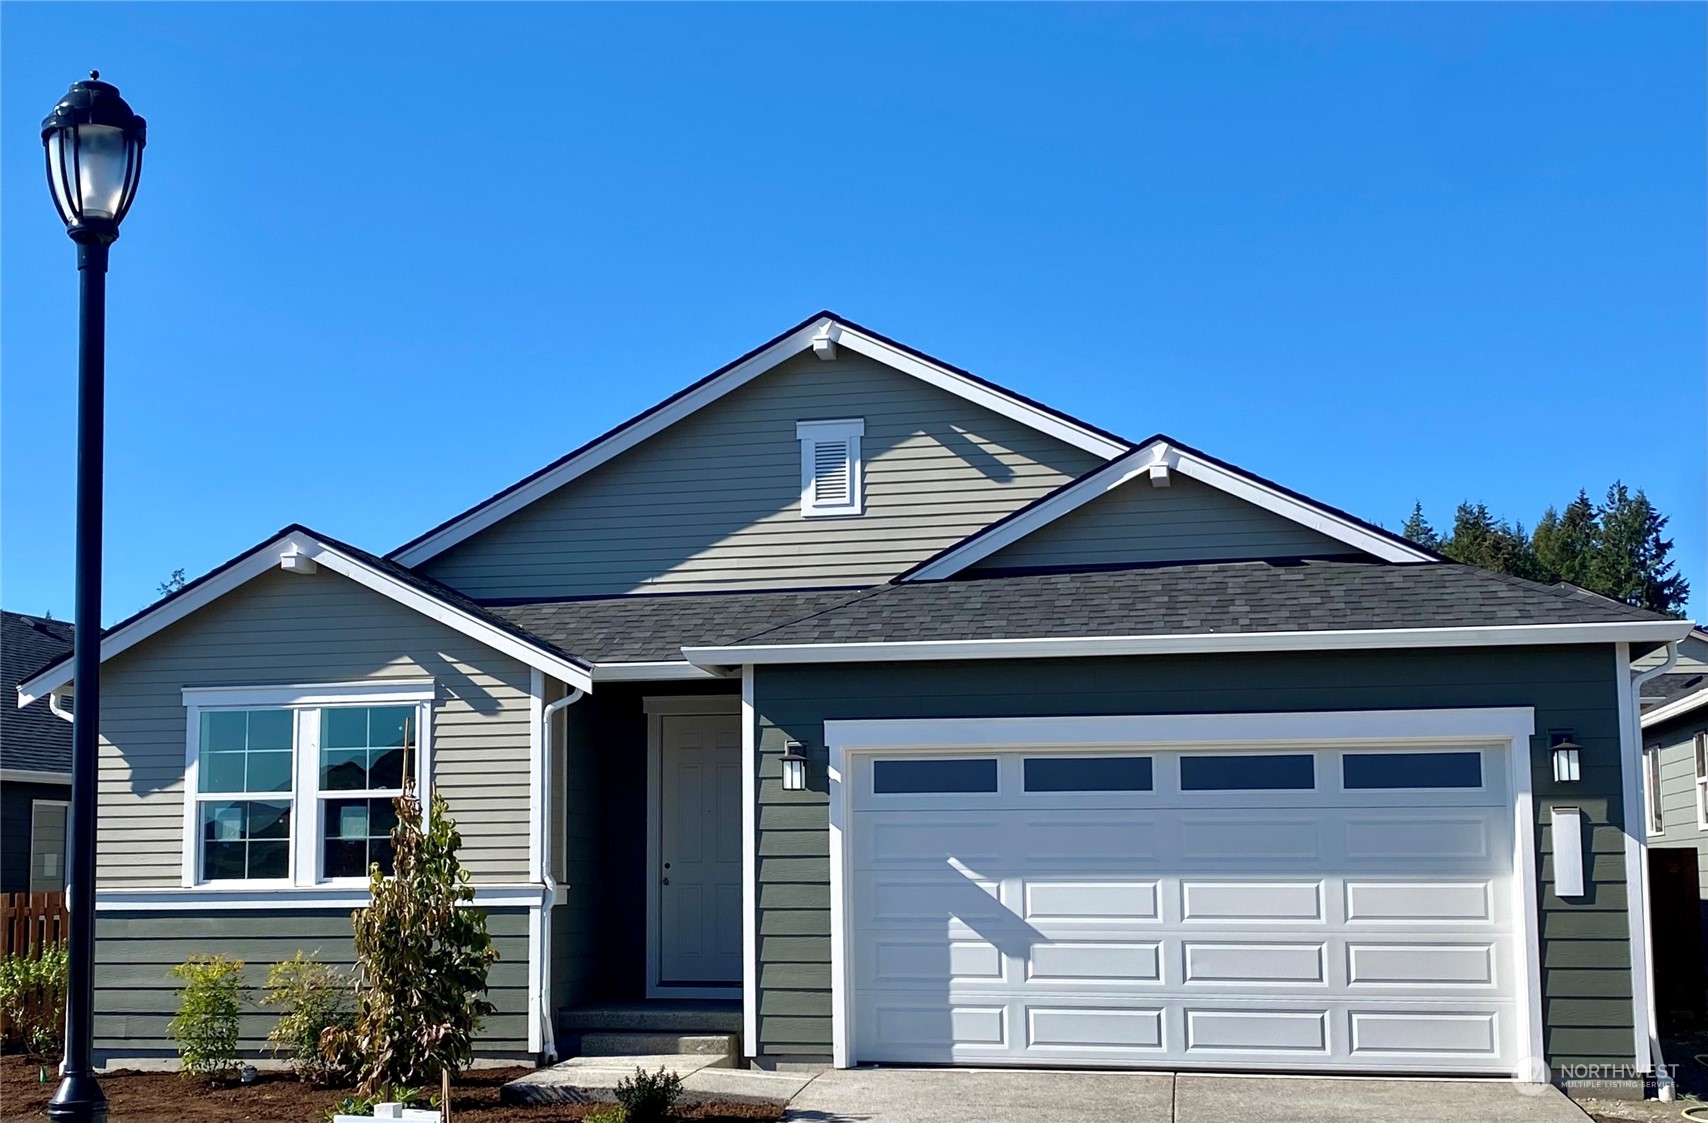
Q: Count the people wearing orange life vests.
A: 0